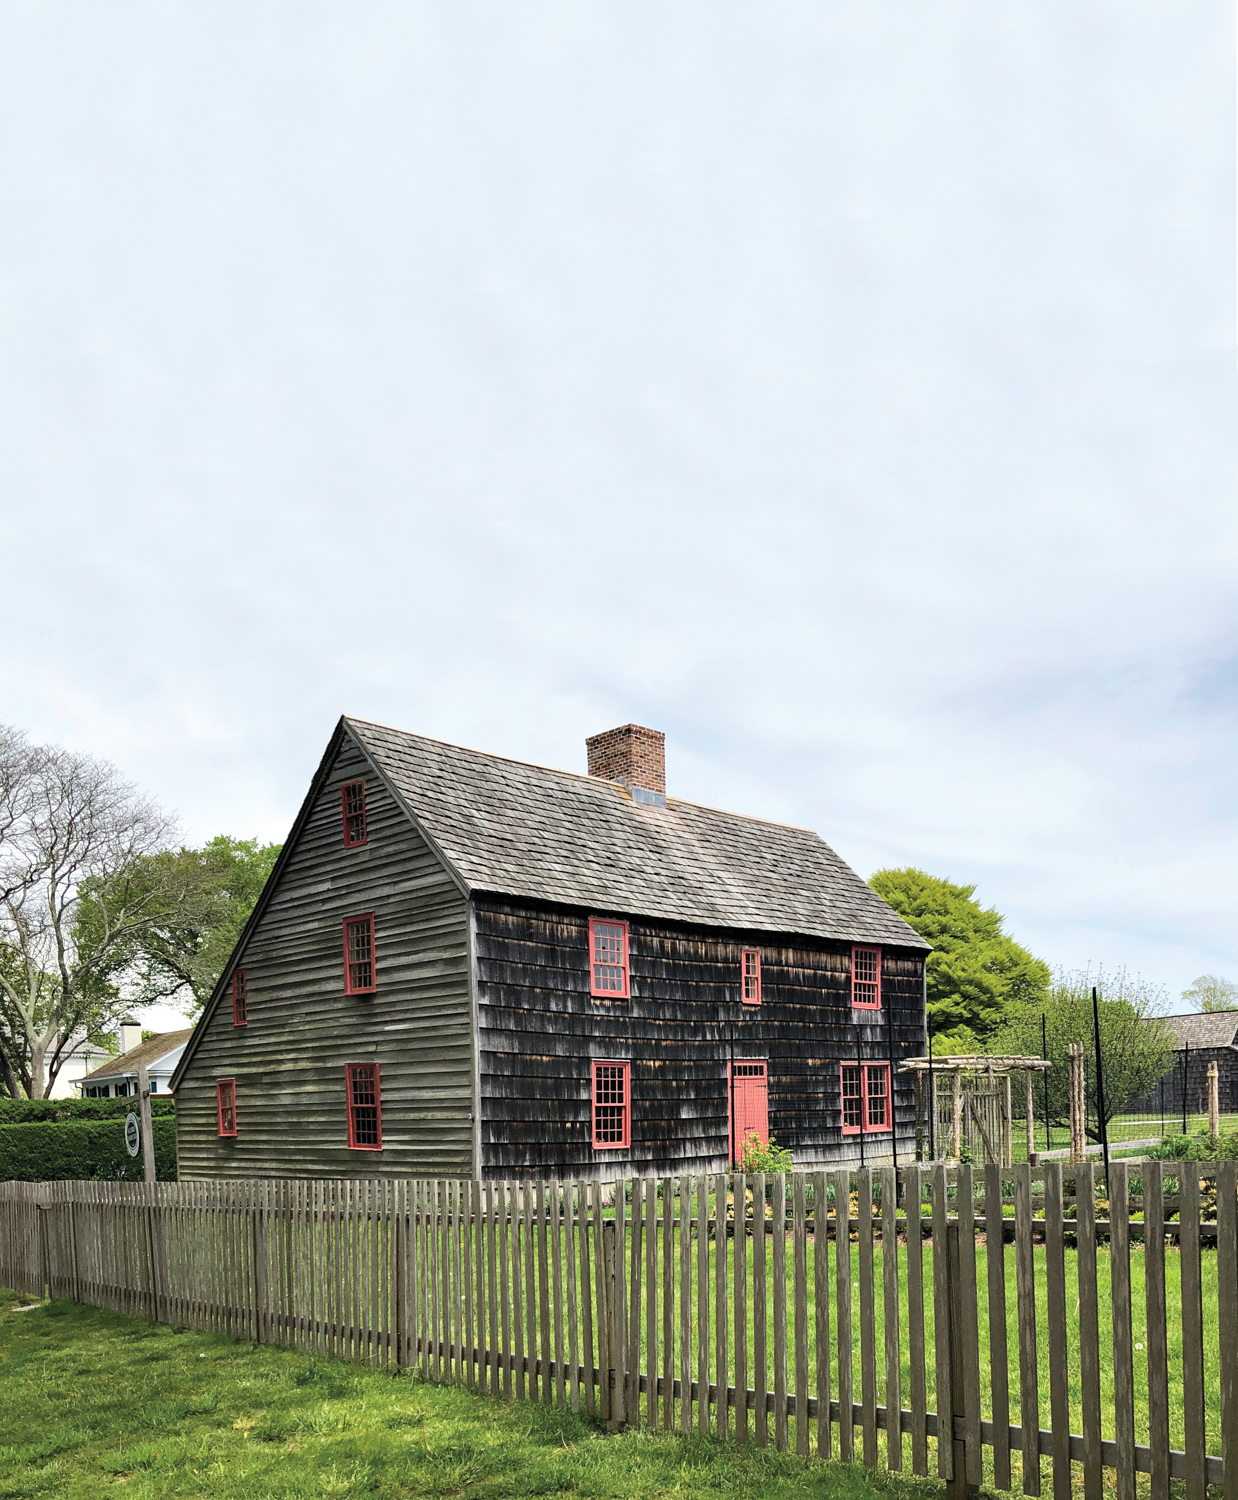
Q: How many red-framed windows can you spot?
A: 10